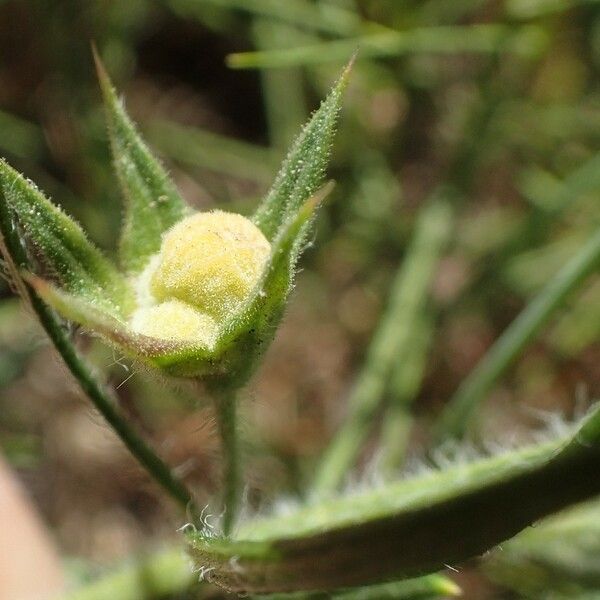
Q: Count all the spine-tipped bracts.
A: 5